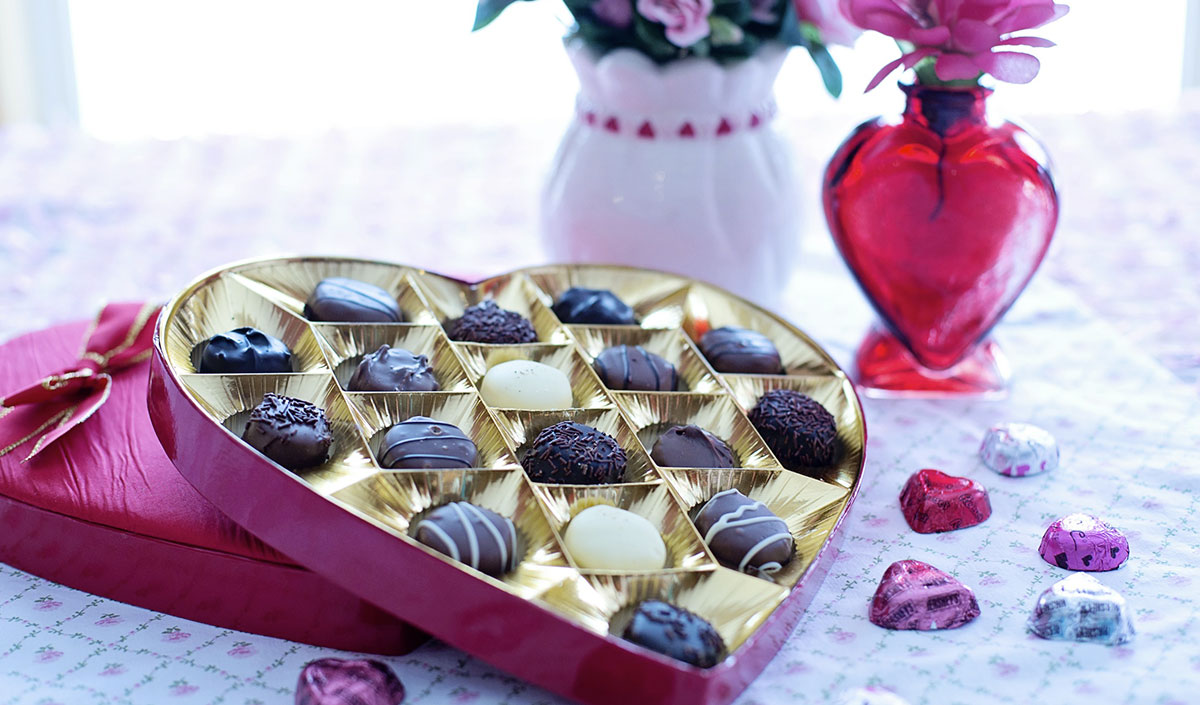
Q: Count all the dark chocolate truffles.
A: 15